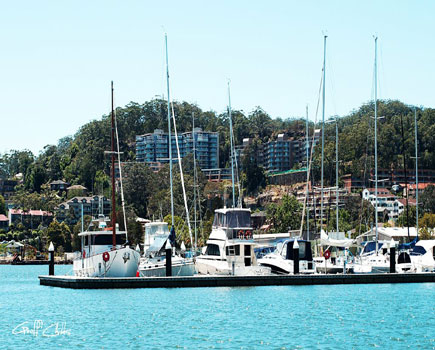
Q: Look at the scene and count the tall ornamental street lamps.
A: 0